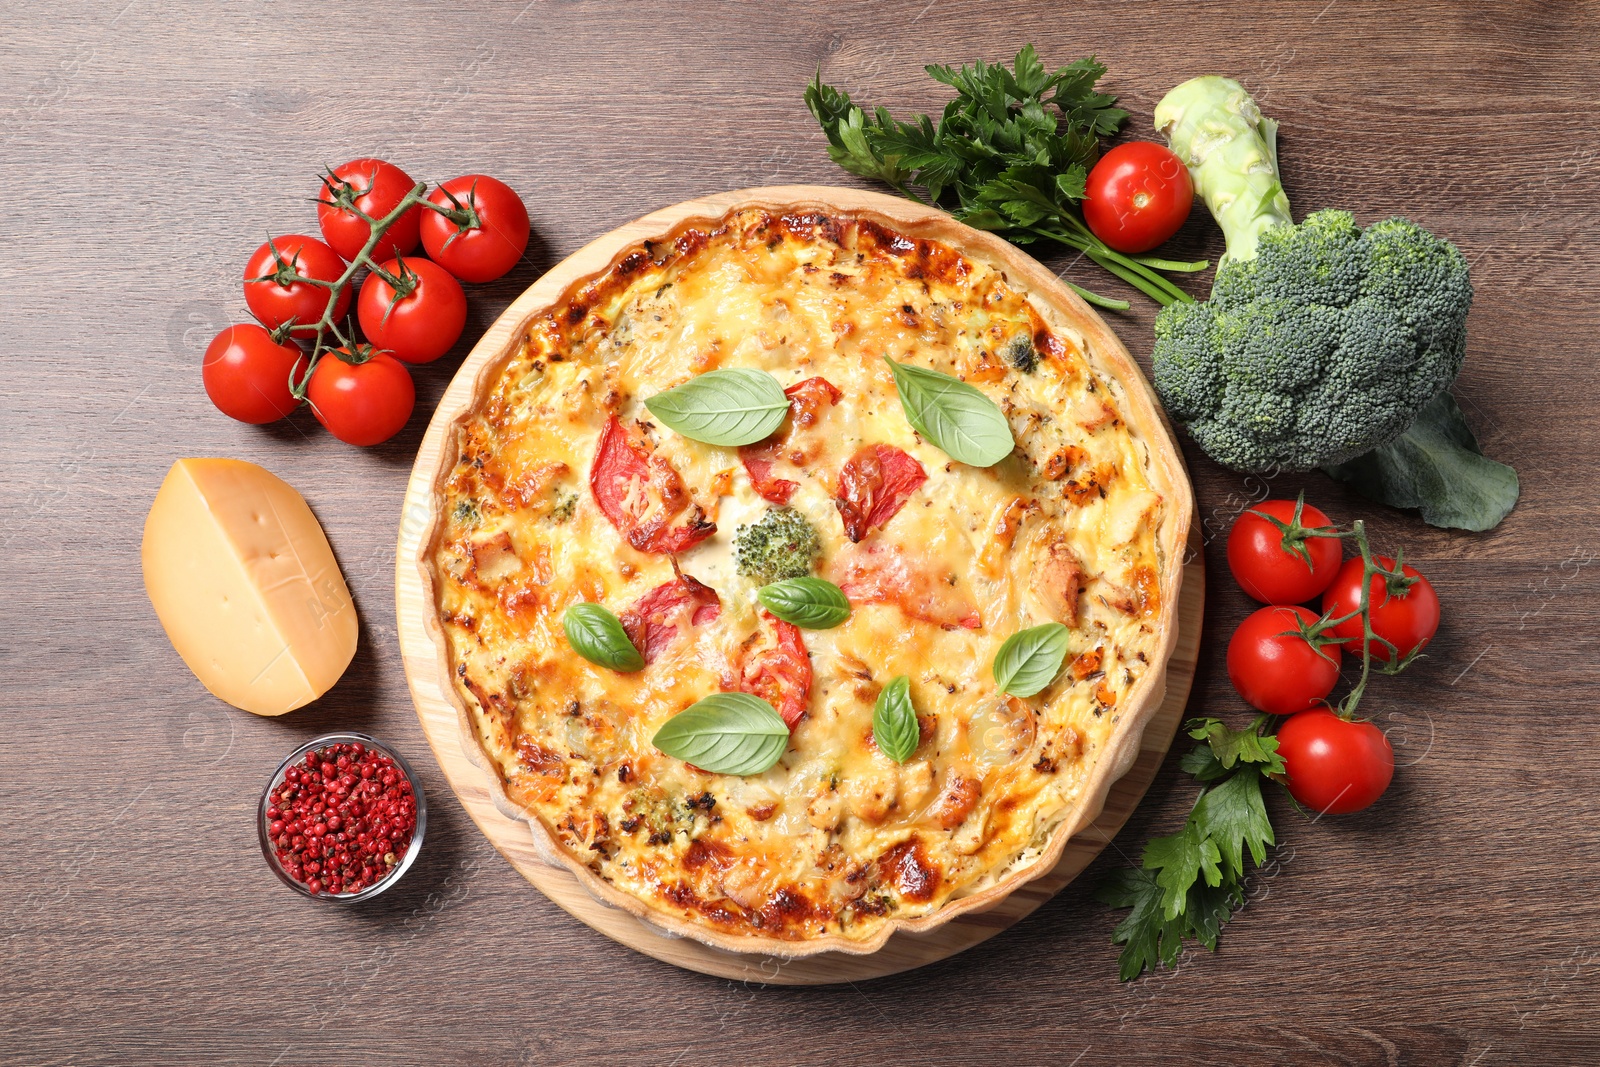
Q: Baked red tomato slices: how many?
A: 6